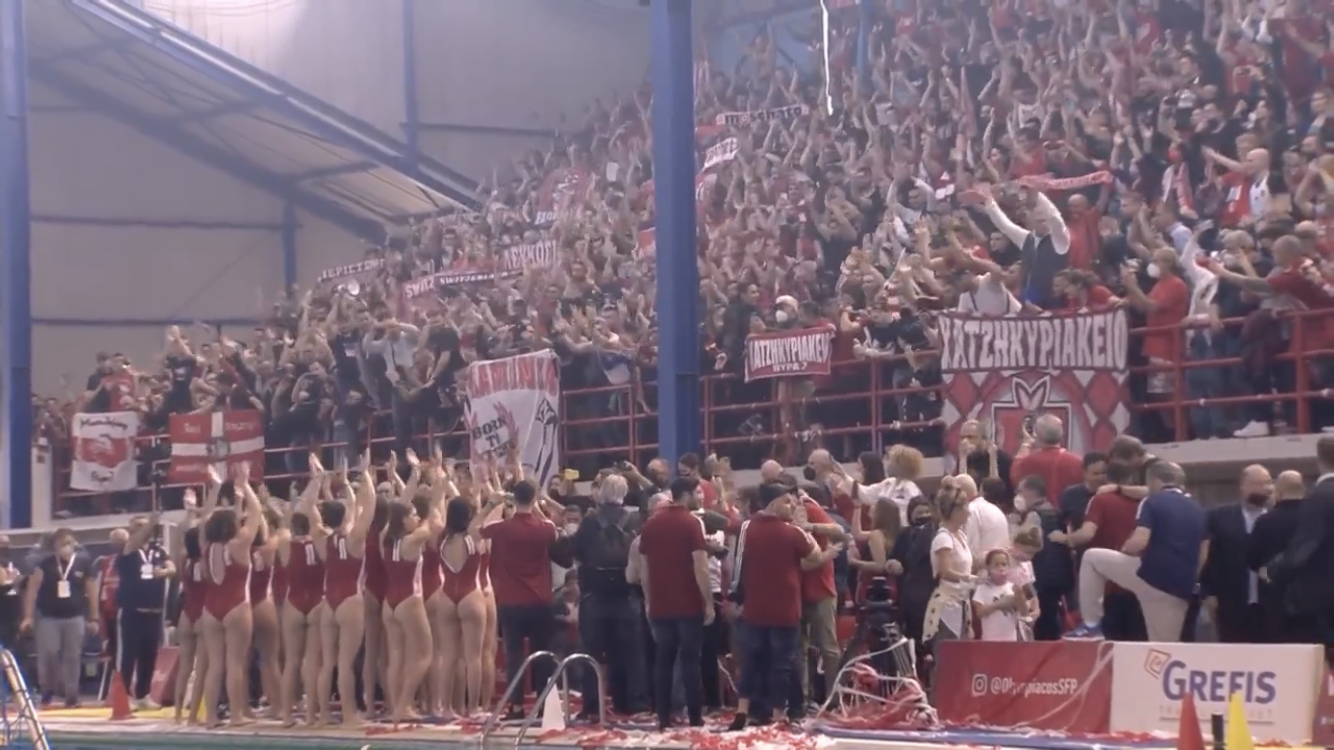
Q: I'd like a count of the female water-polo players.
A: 11